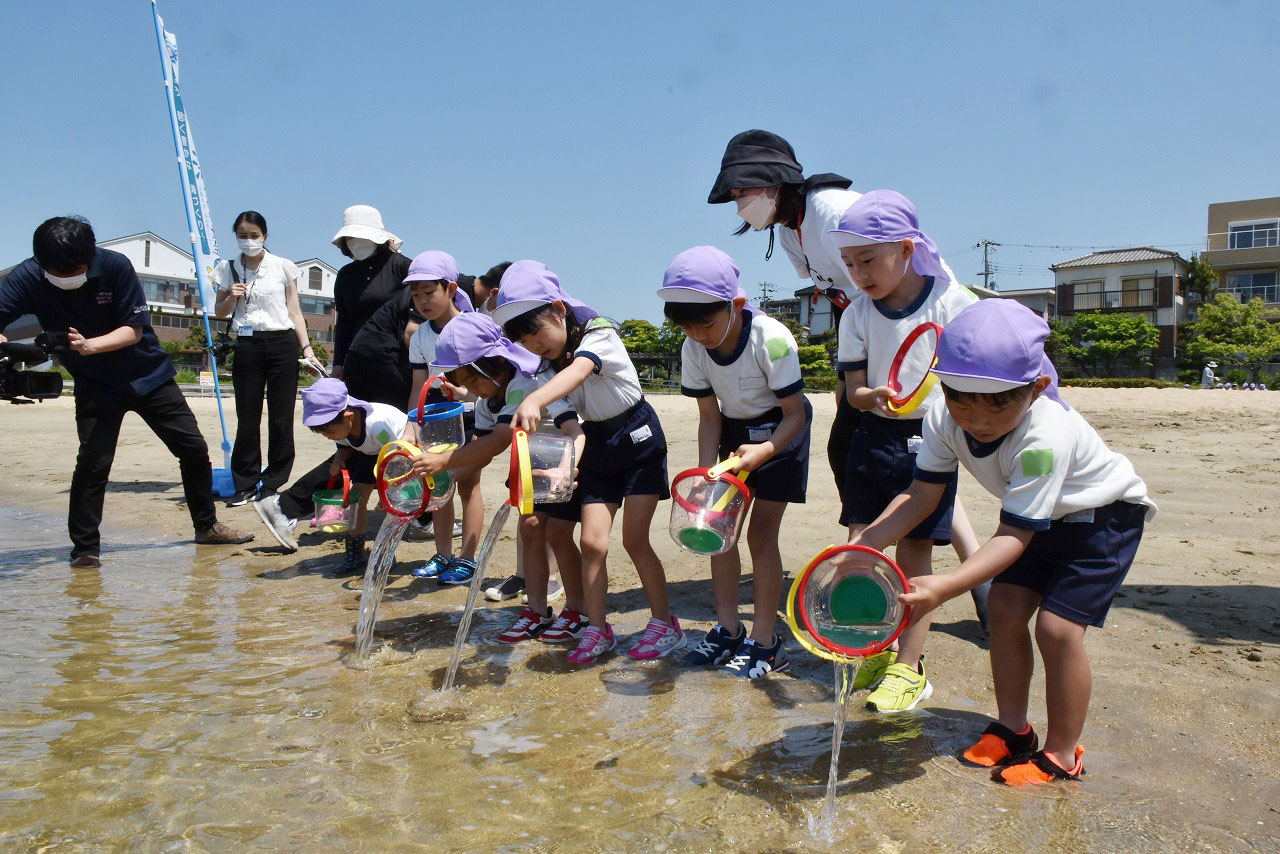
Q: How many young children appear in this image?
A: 7